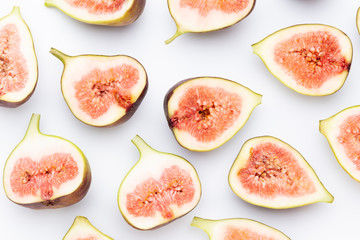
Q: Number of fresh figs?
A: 12